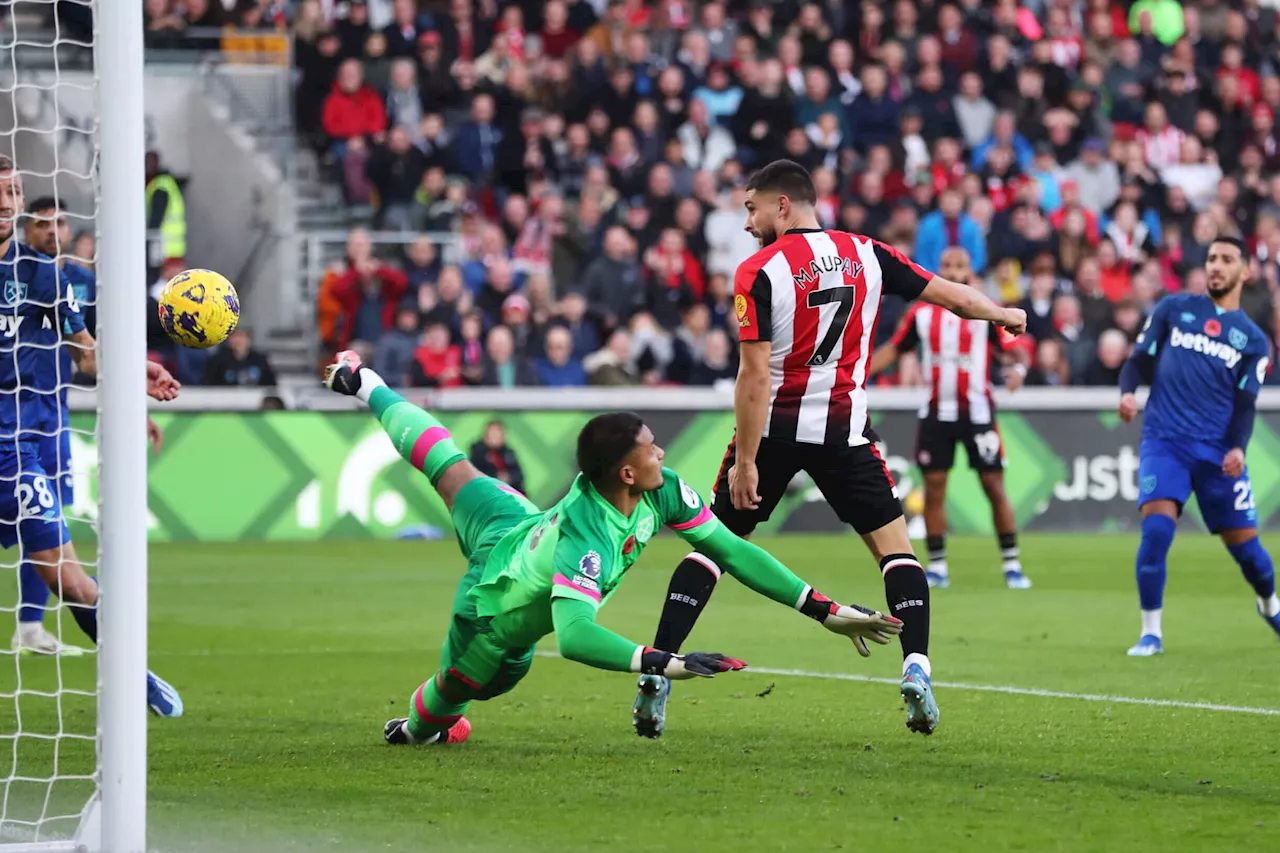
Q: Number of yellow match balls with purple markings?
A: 1